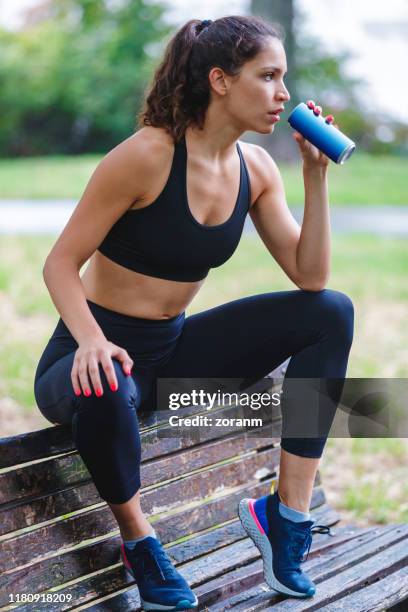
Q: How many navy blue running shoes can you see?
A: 2